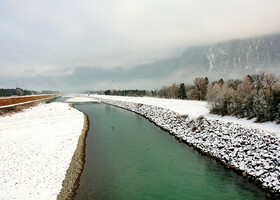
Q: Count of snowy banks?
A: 2